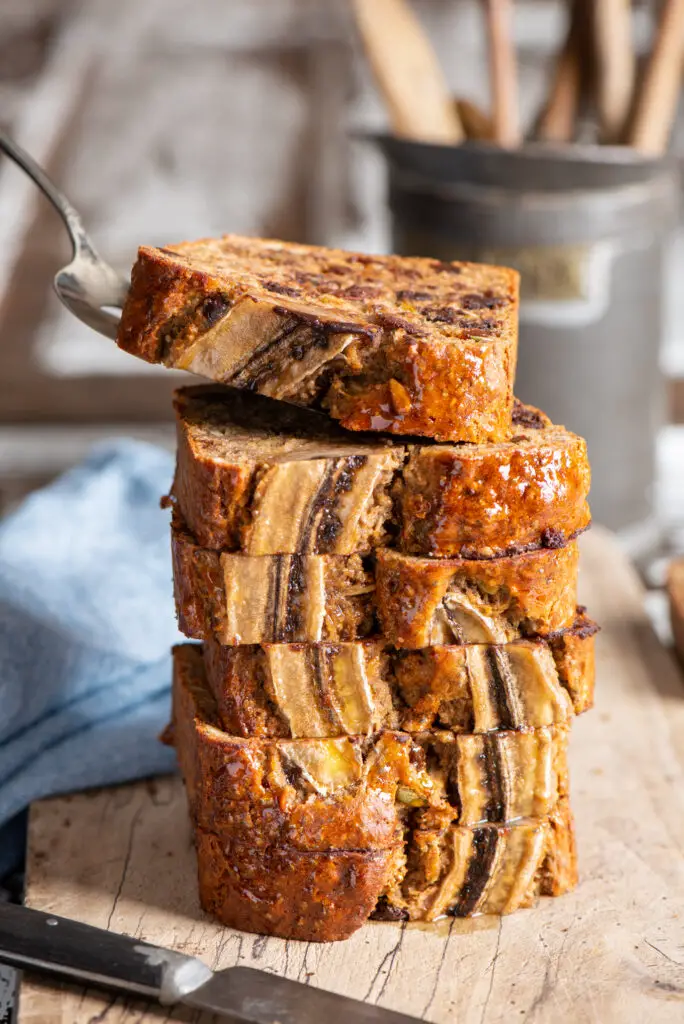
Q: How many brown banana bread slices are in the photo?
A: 6